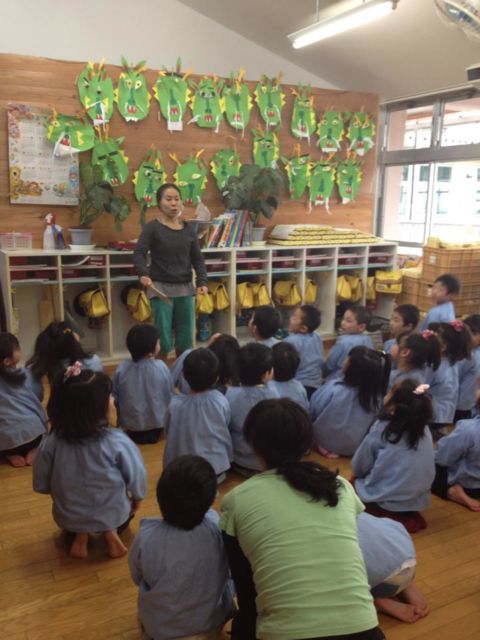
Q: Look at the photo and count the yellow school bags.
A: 12